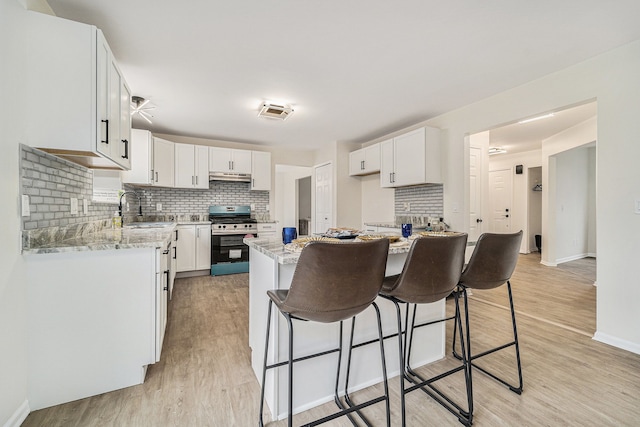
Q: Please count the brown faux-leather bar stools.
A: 3